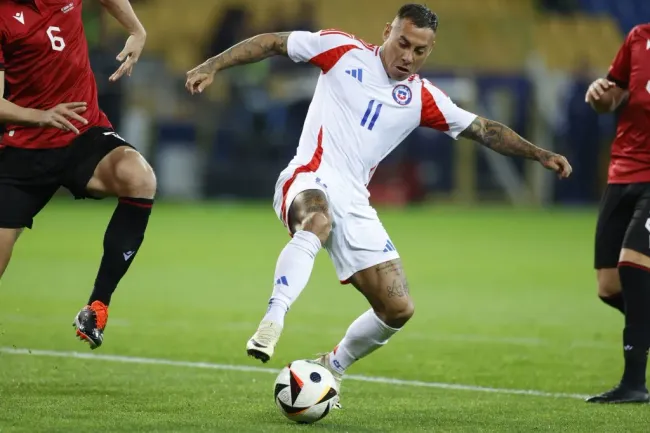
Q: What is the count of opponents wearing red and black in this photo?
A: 2